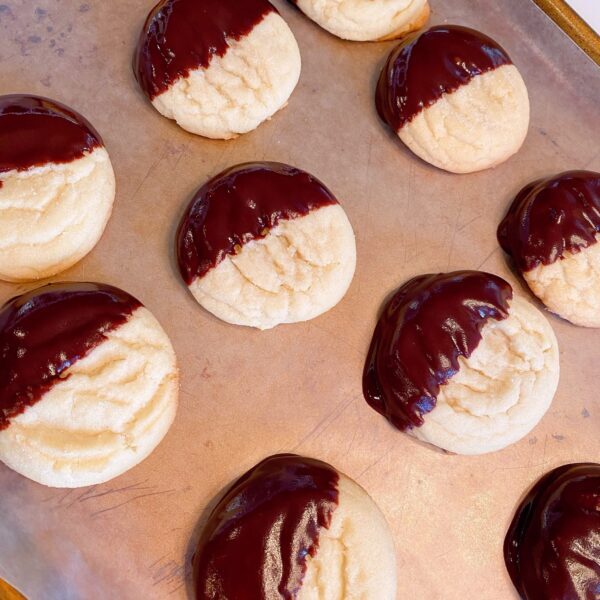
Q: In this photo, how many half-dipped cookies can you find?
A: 10